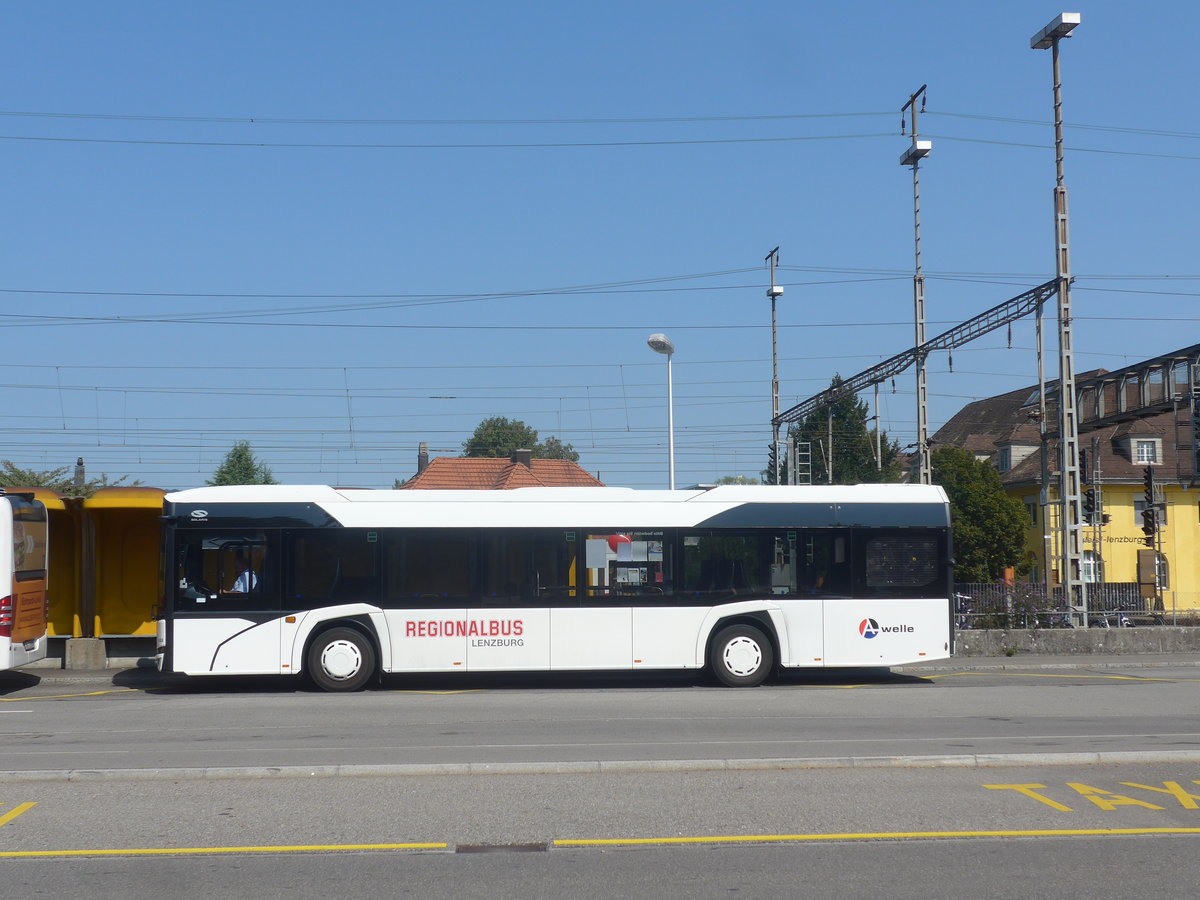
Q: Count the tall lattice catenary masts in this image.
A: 3